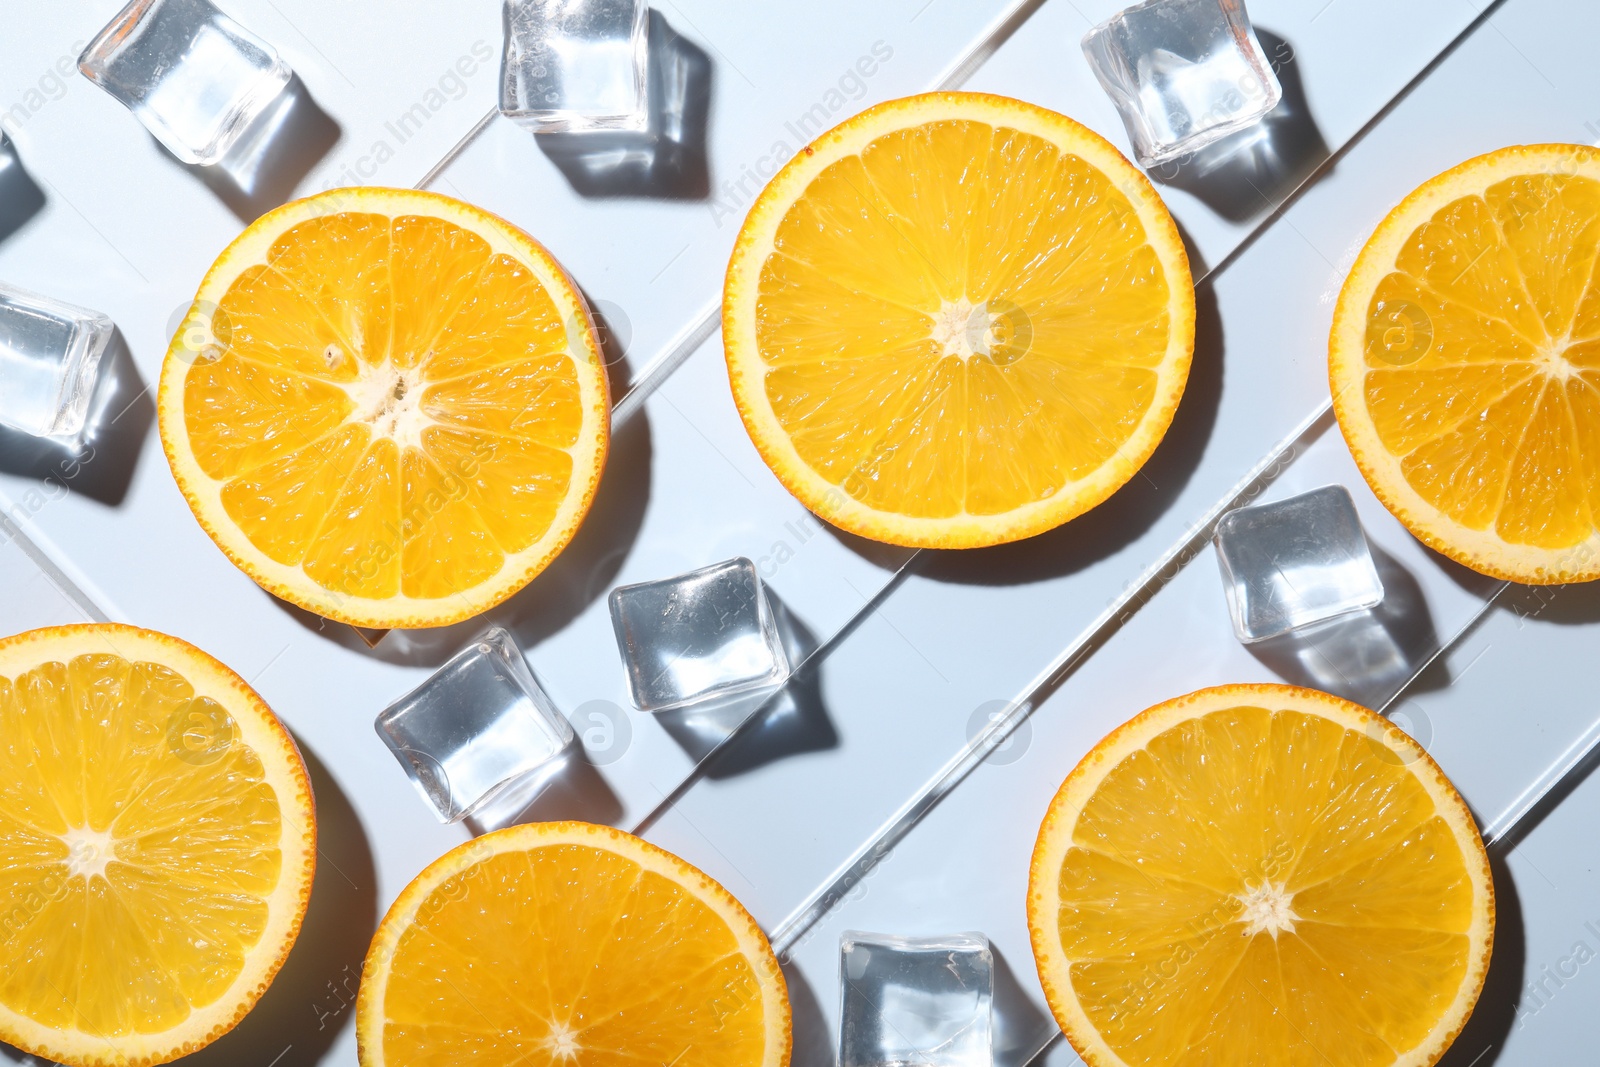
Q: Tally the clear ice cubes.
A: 8